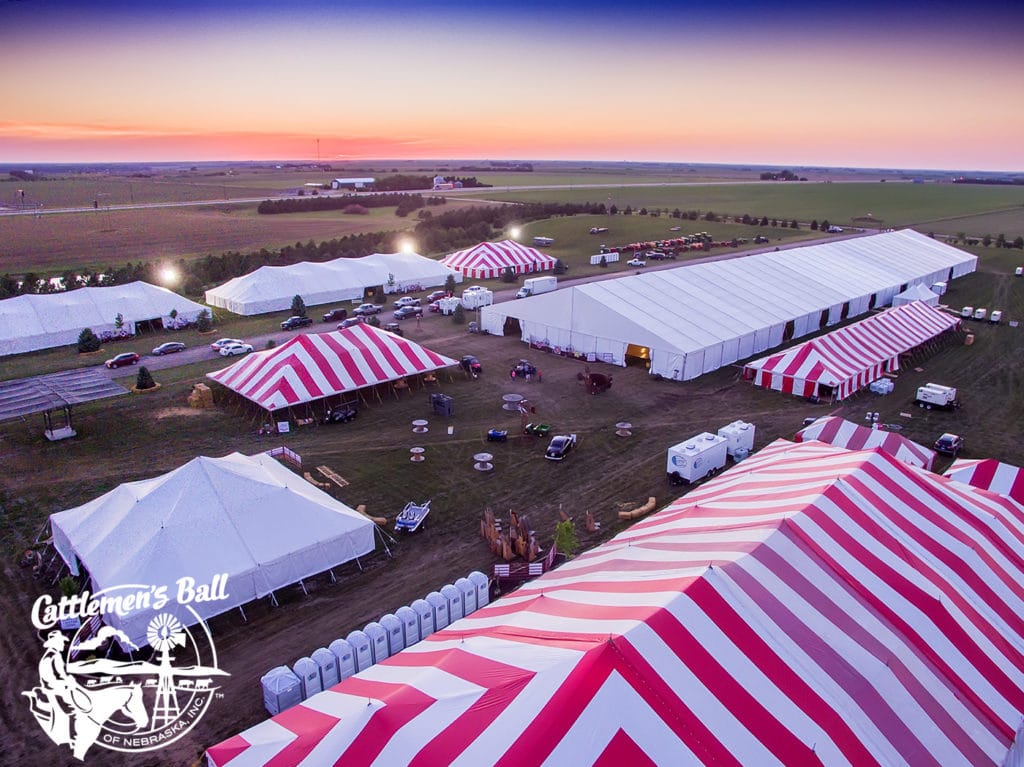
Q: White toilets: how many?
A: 13